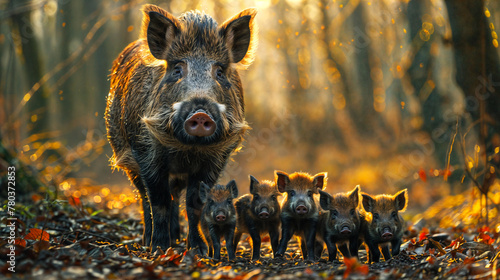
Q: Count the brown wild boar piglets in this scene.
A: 5